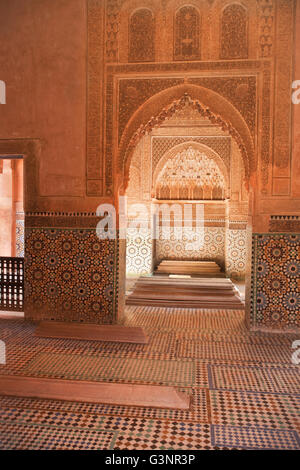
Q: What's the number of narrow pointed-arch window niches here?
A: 3